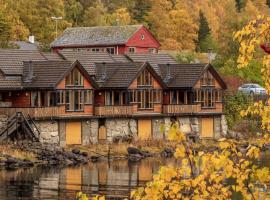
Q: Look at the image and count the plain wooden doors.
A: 3